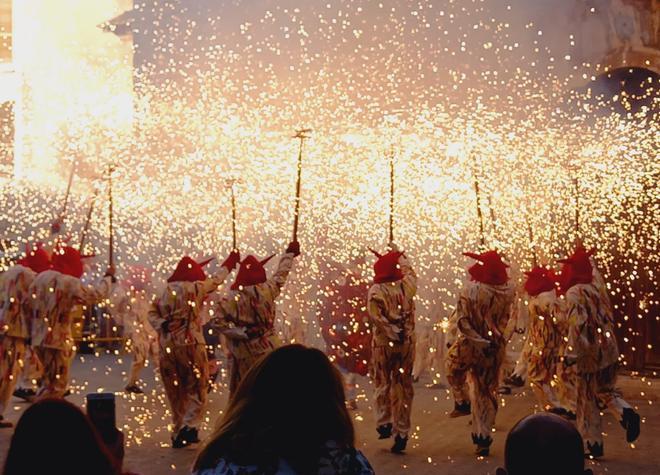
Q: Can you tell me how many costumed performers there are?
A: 8